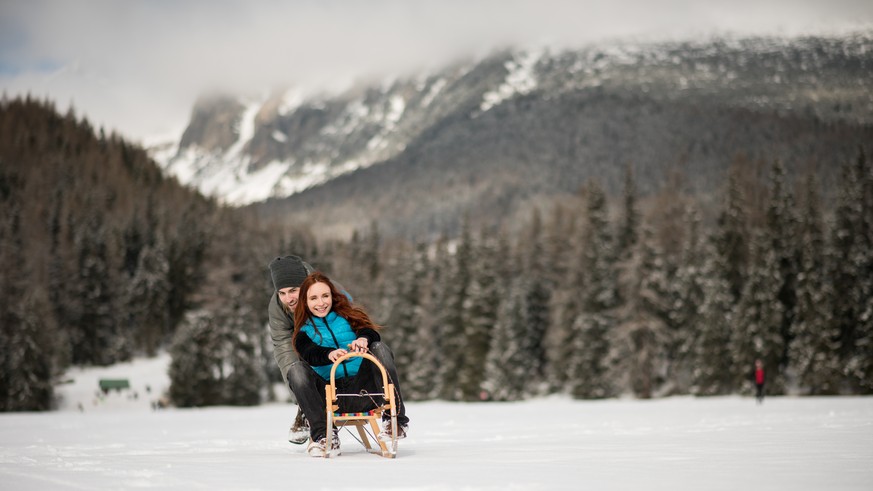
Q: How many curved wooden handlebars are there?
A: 1